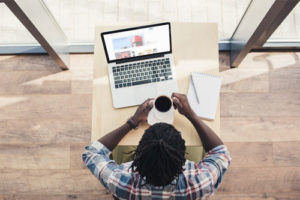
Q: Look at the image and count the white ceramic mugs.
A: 1